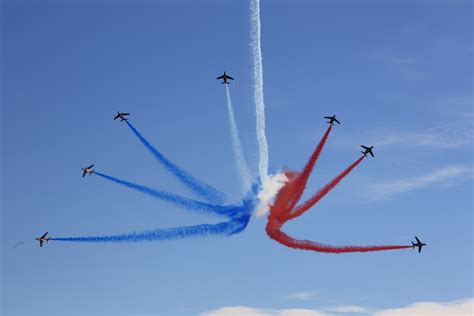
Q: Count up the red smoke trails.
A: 3